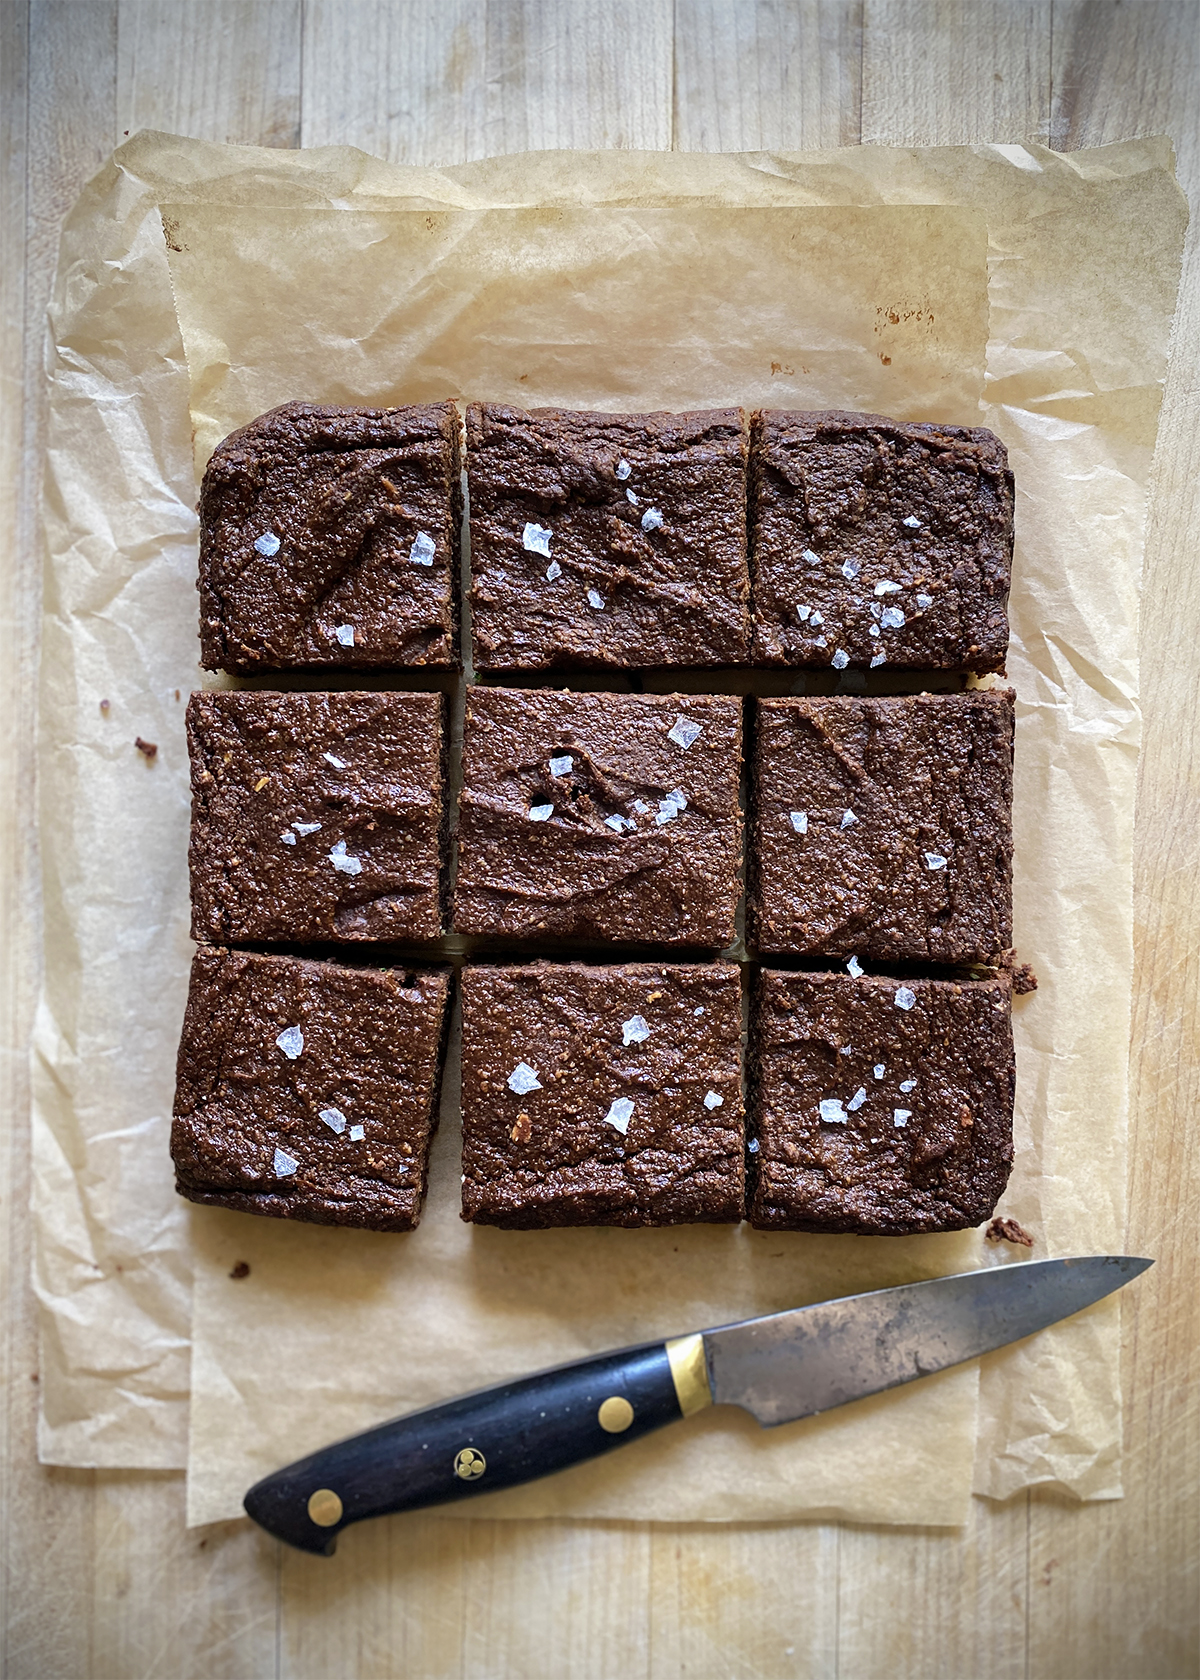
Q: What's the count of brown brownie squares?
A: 9